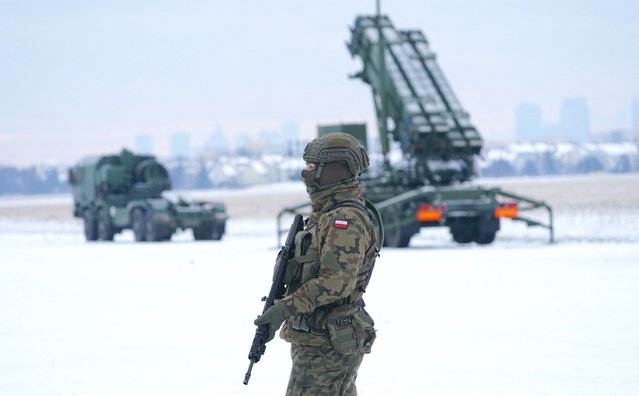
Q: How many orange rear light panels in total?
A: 2